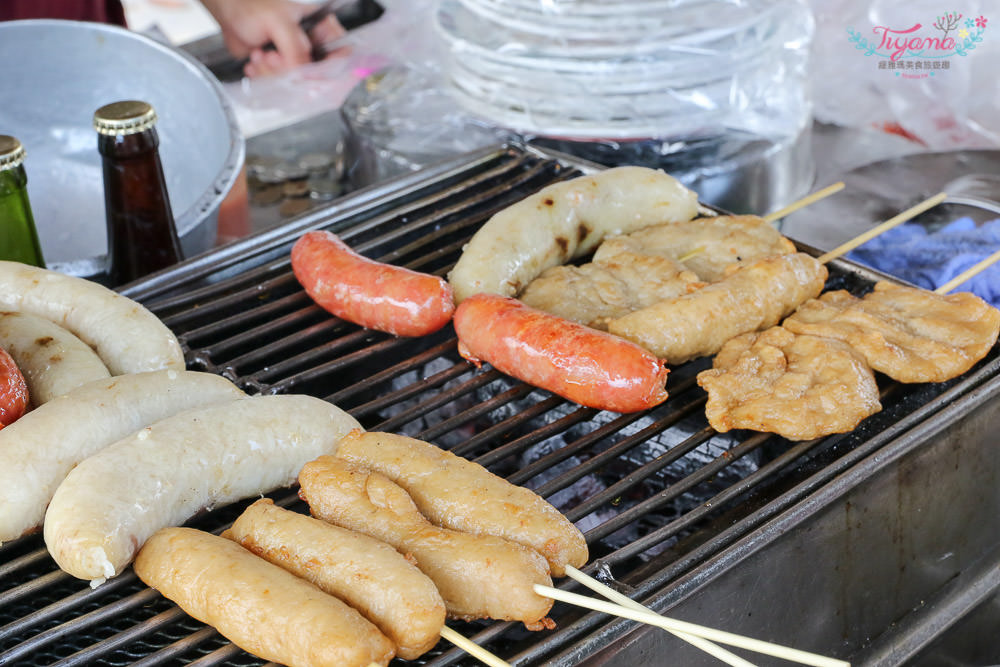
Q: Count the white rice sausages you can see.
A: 5